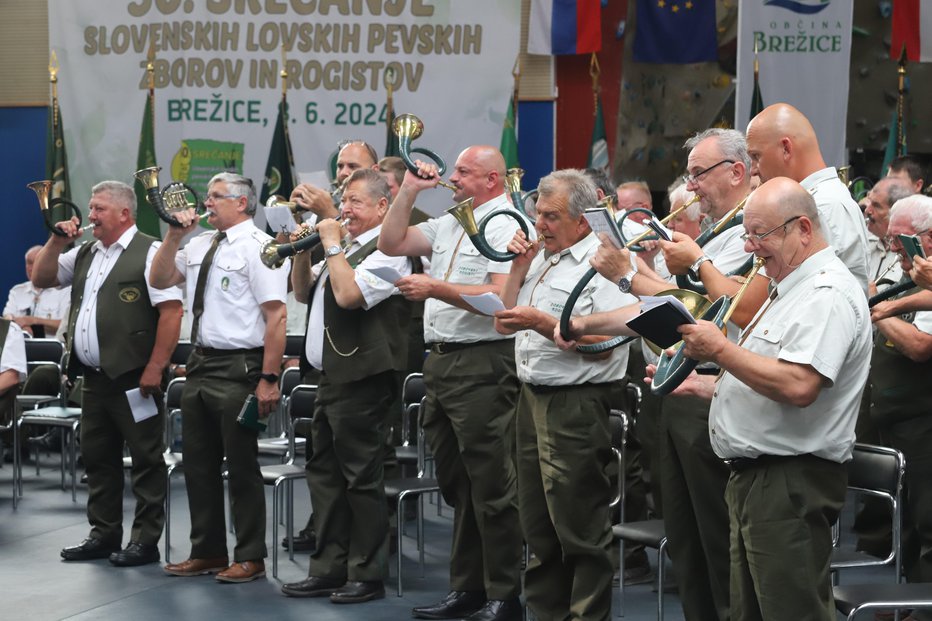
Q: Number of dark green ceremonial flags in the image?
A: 8